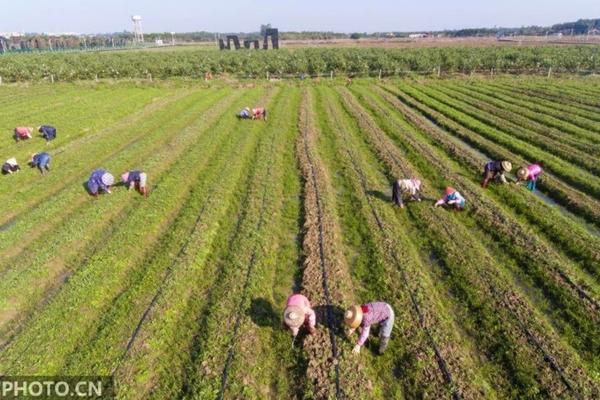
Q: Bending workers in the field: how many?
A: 14